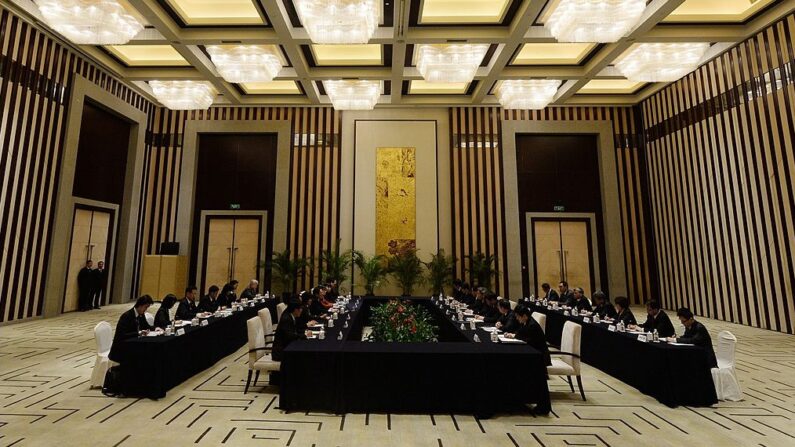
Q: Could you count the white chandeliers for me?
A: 9